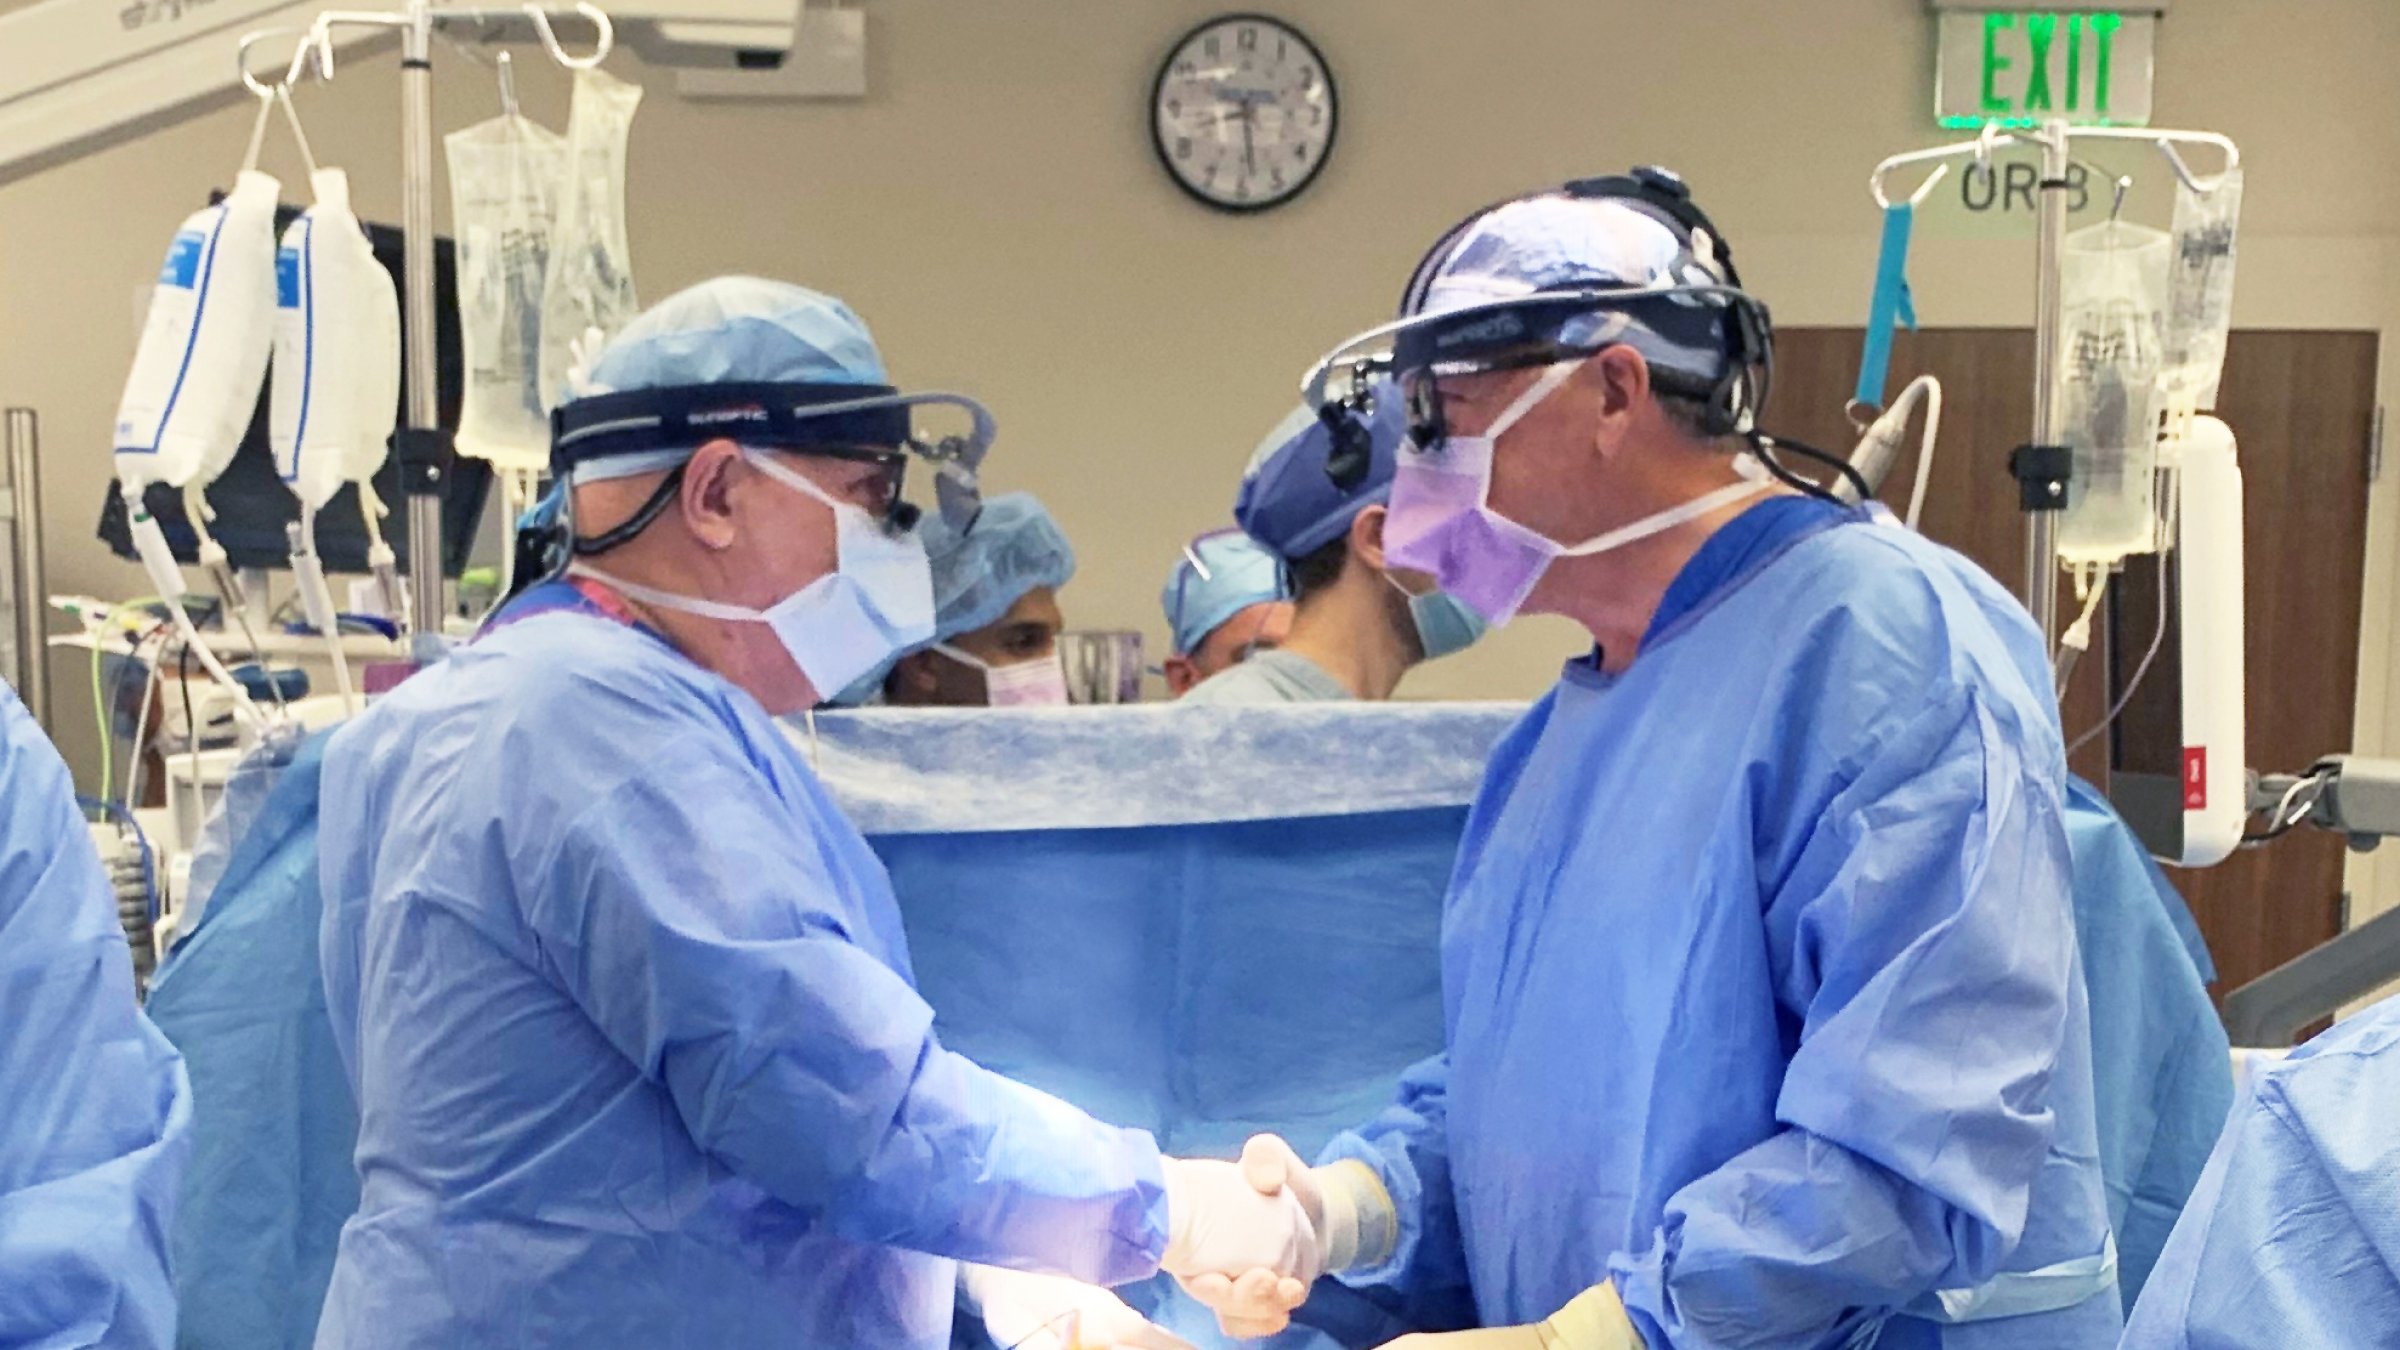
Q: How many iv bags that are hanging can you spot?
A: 6